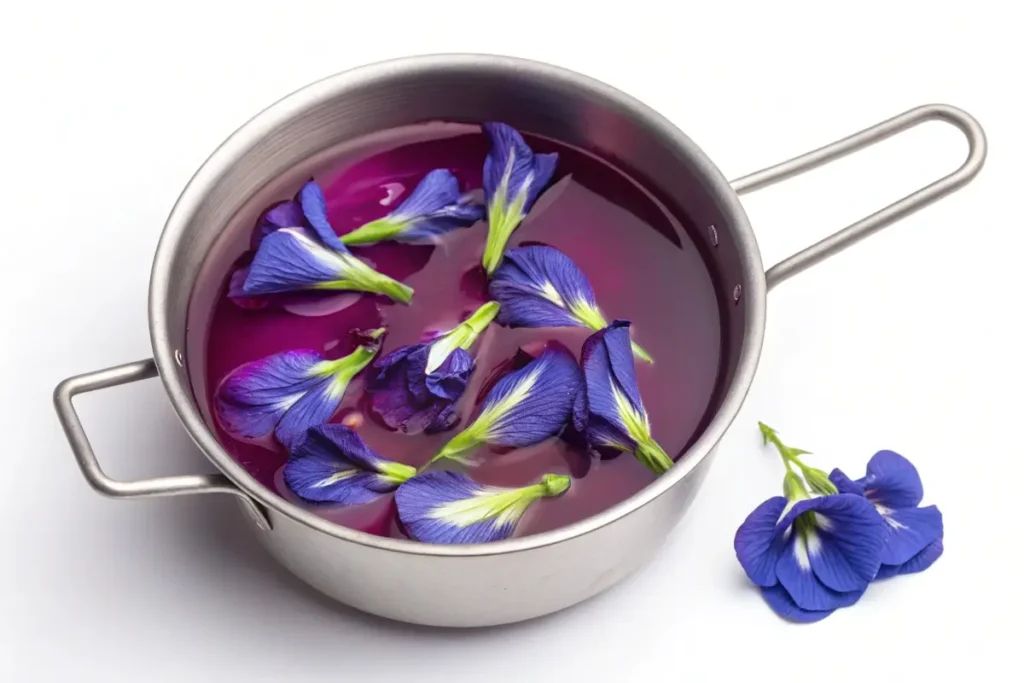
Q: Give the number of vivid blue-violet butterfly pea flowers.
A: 12